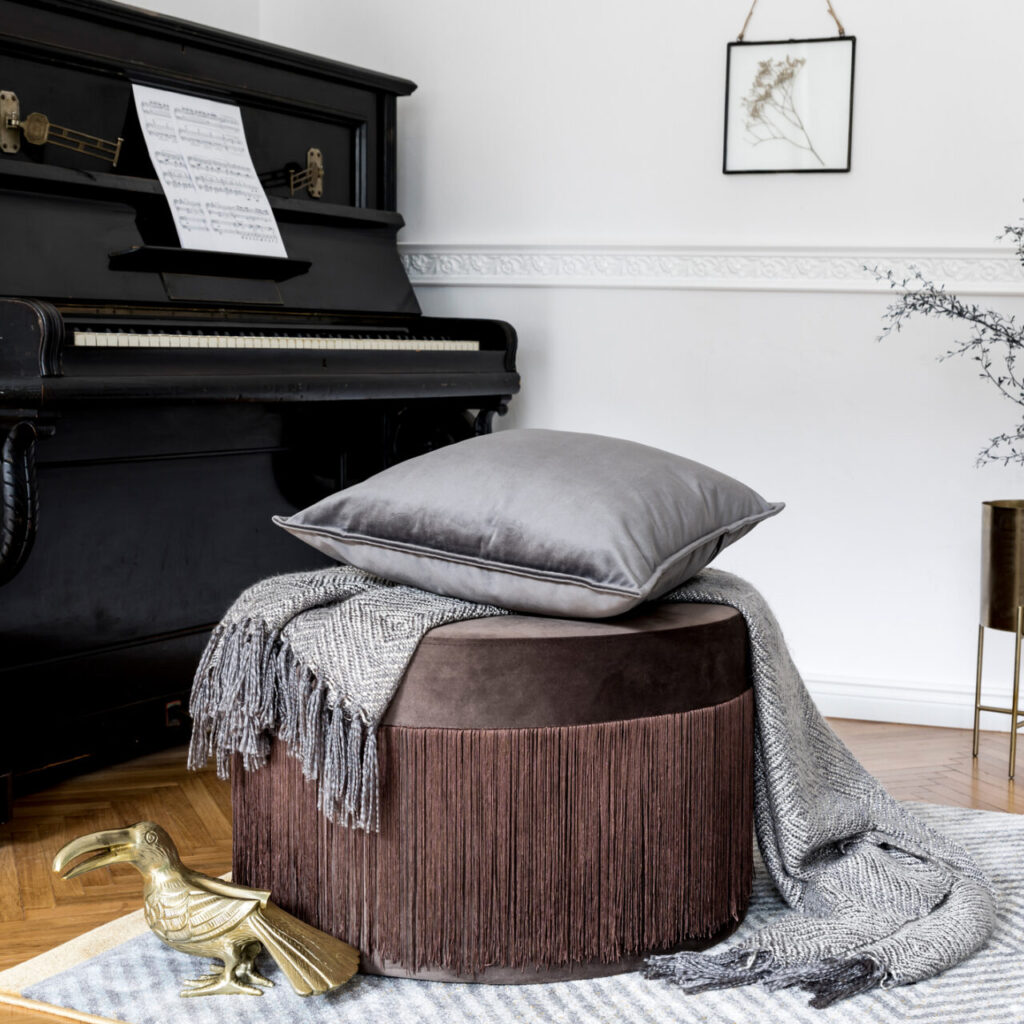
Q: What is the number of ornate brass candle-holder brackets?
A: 2